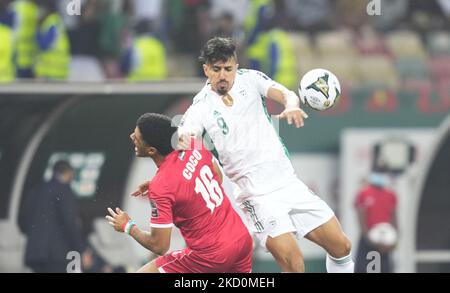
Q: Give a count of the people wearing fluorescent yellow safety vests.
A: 6